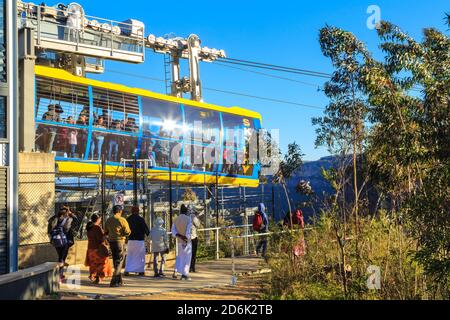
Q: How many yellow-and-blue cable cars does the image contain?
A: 1